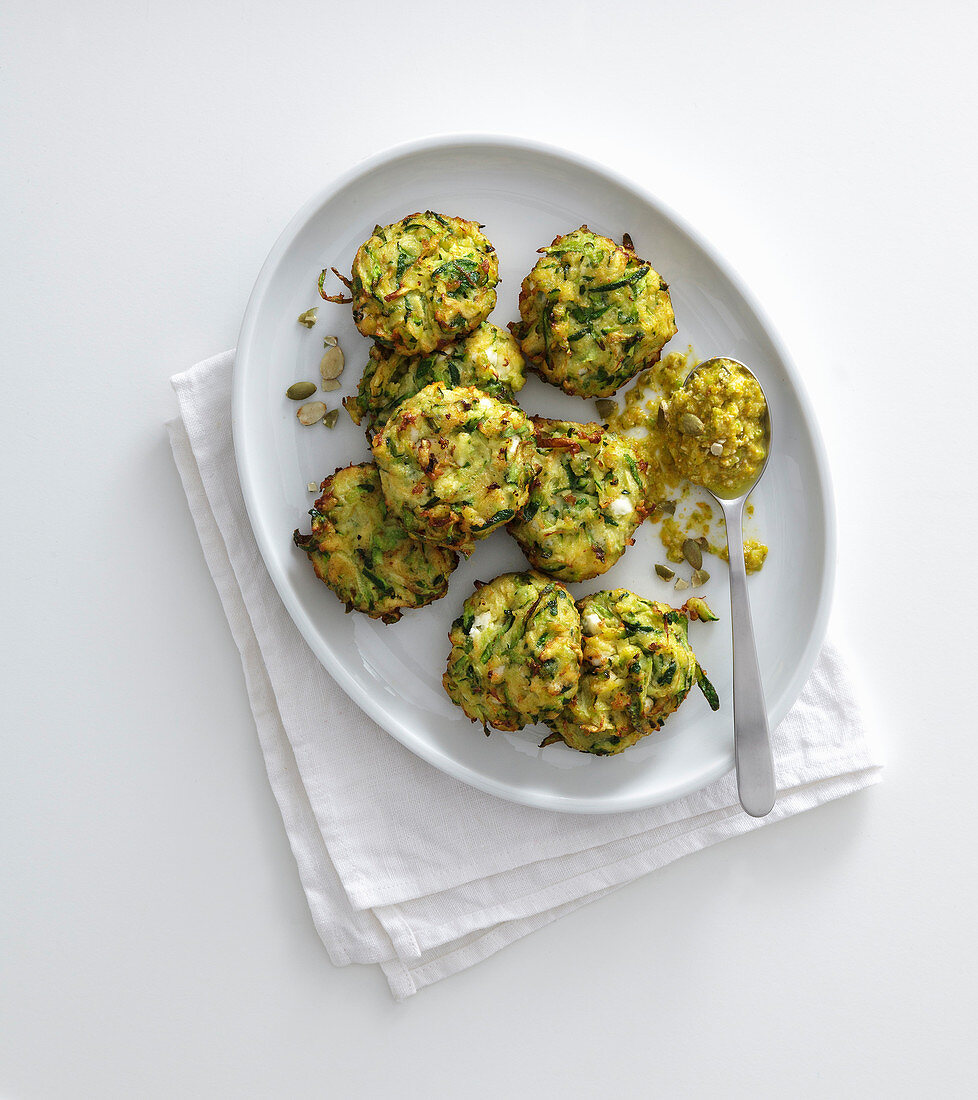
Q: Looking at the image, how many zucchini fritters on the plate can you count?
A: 8